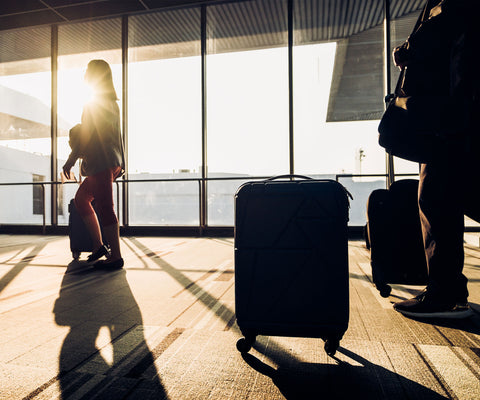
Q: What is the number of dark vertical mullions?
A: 5